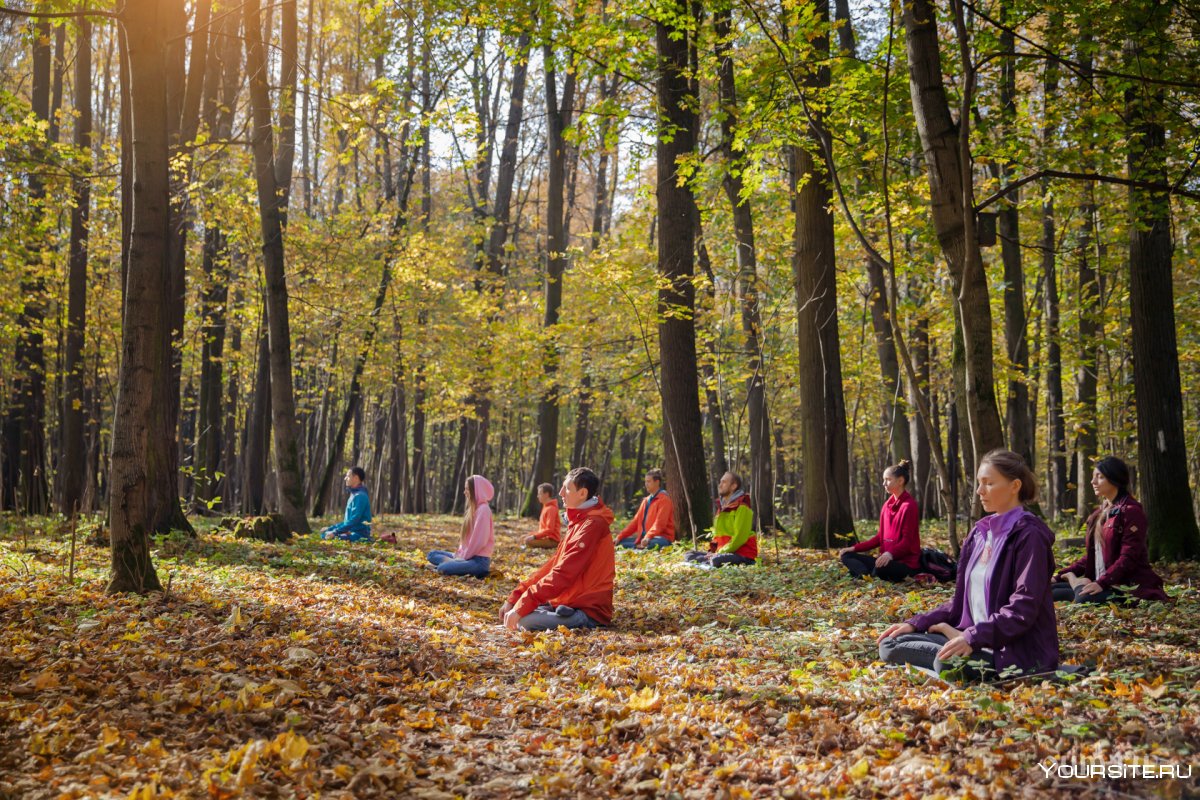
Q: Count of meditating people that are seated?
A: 9